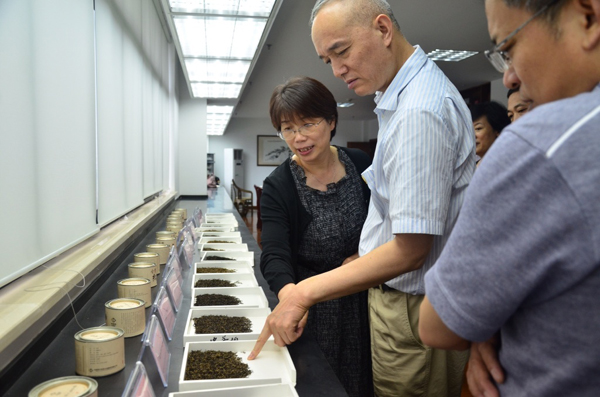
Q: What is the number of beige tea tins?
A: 15